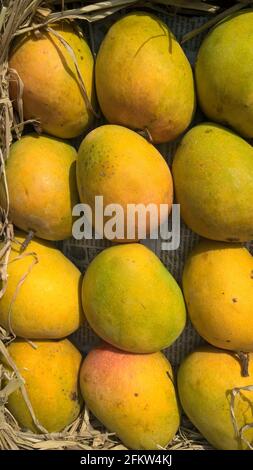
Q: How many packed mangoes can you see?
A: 12